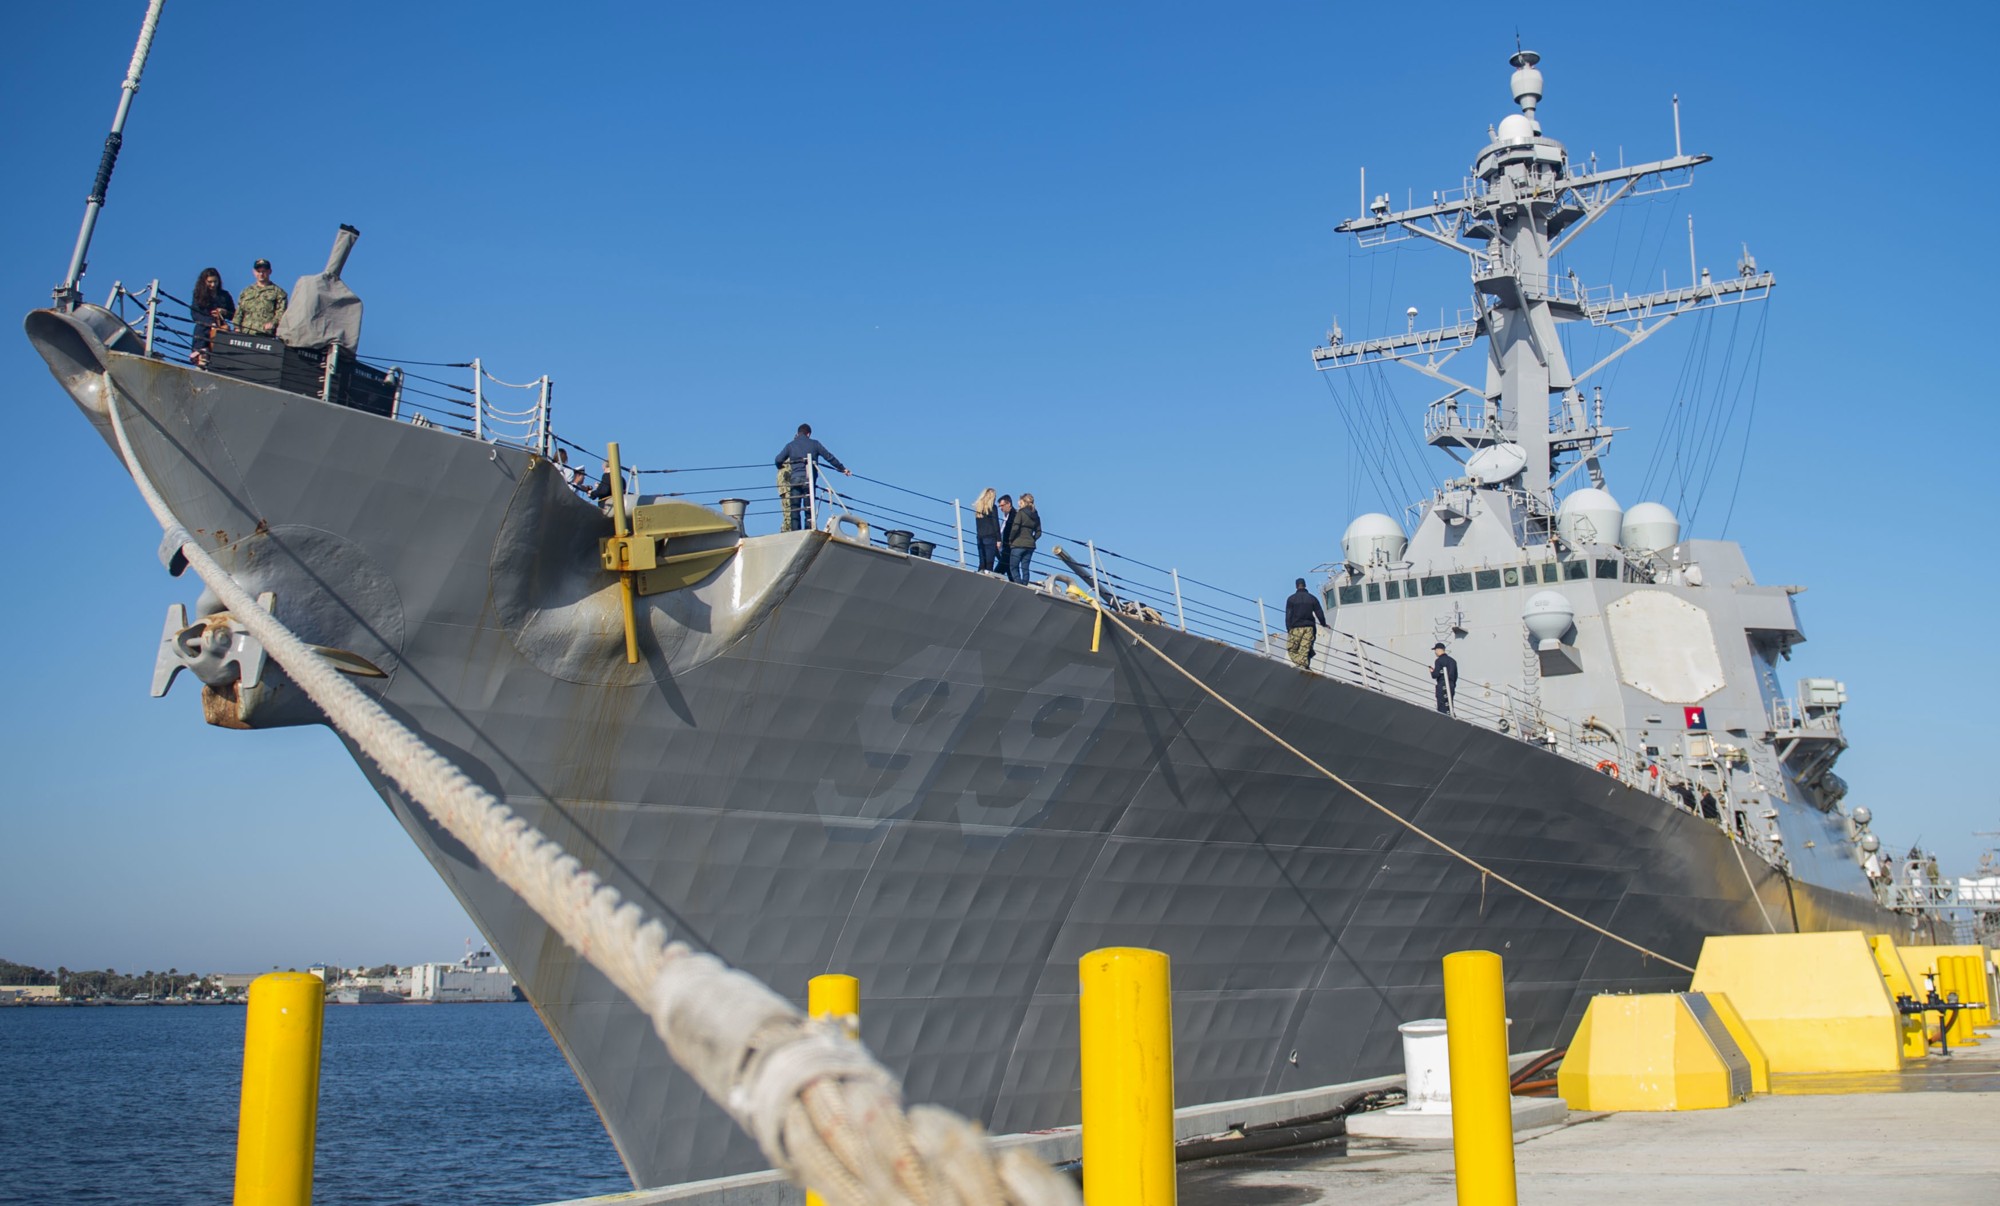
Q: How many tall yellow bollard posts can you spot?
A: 4